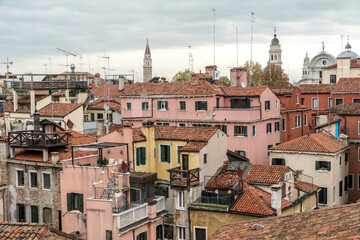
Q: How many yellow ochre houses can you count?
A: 2